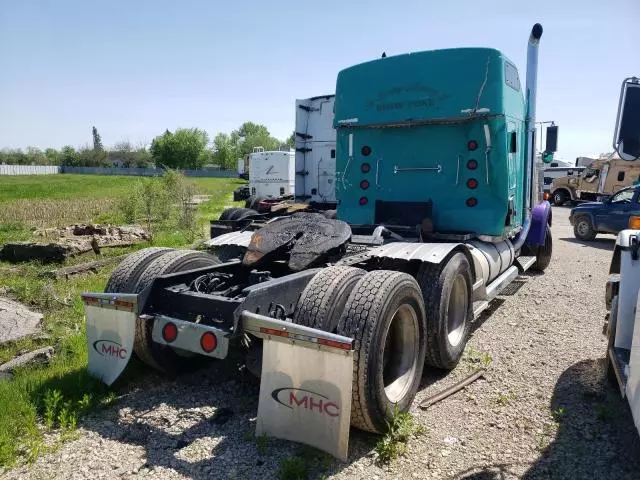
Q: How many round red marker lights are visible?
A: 10